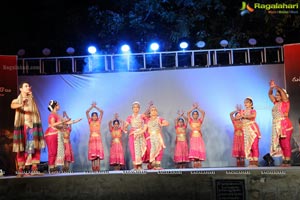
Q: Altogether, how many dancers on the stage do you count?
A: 13